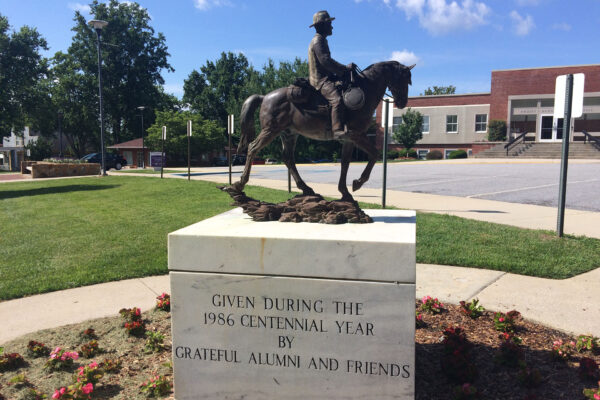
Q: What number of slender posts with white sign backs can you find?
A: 5